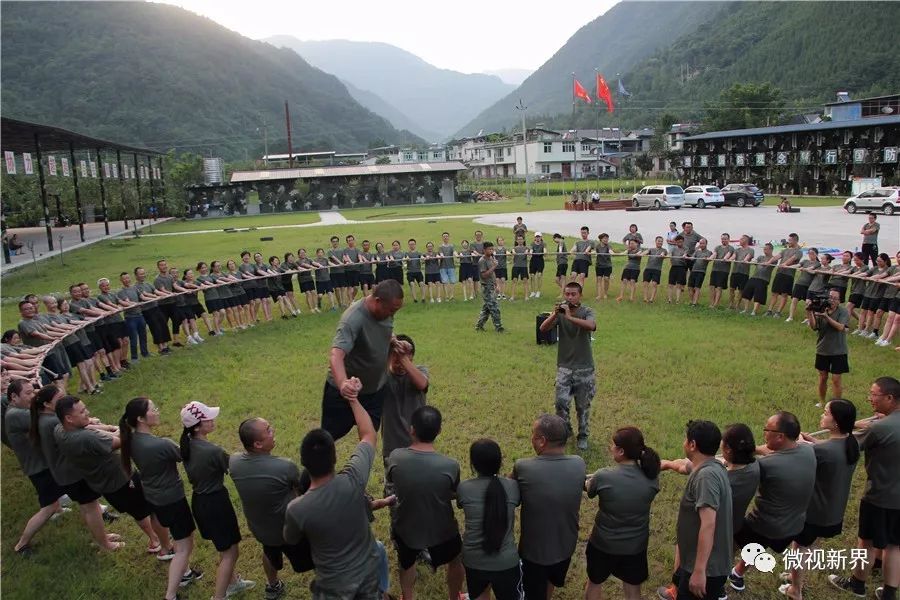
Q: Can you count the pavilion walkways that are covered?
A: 1